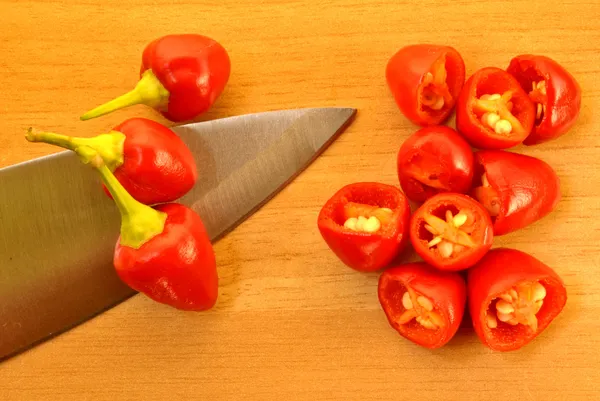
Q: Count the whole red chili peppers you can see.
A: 3